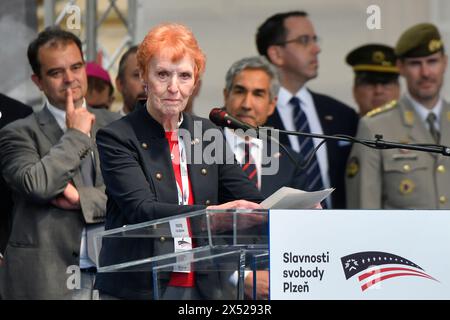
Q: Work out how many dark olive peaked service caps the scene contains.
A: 1